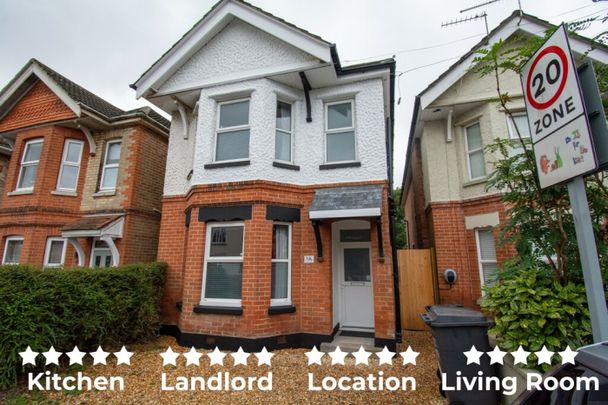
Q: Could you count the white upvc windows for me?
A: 13